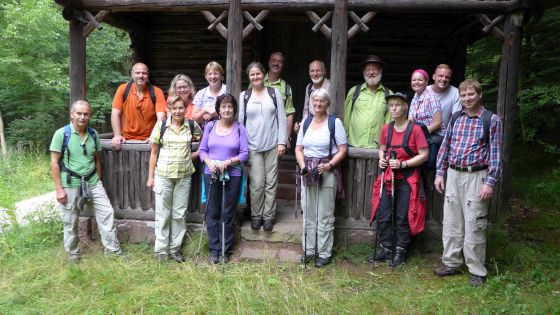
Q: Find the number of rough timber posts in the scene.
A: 4